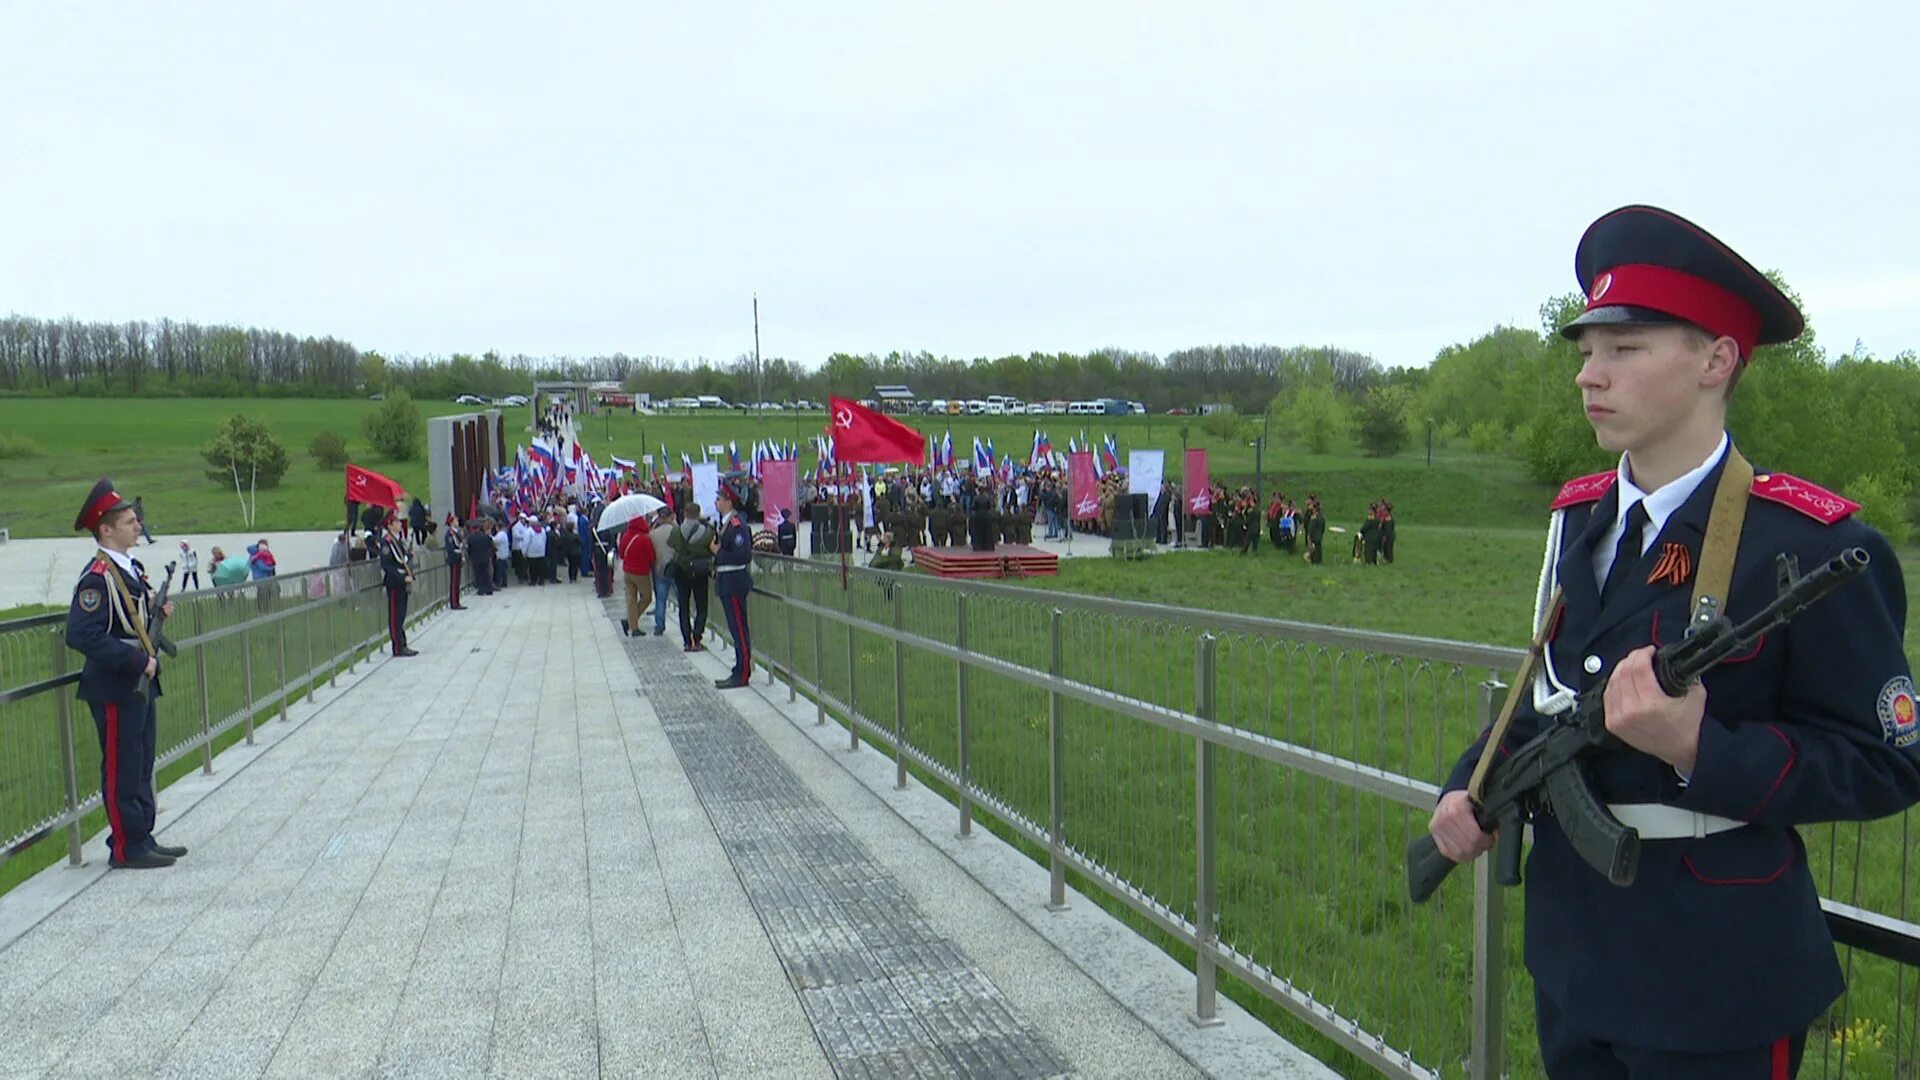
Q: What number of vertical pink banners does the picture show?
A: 3